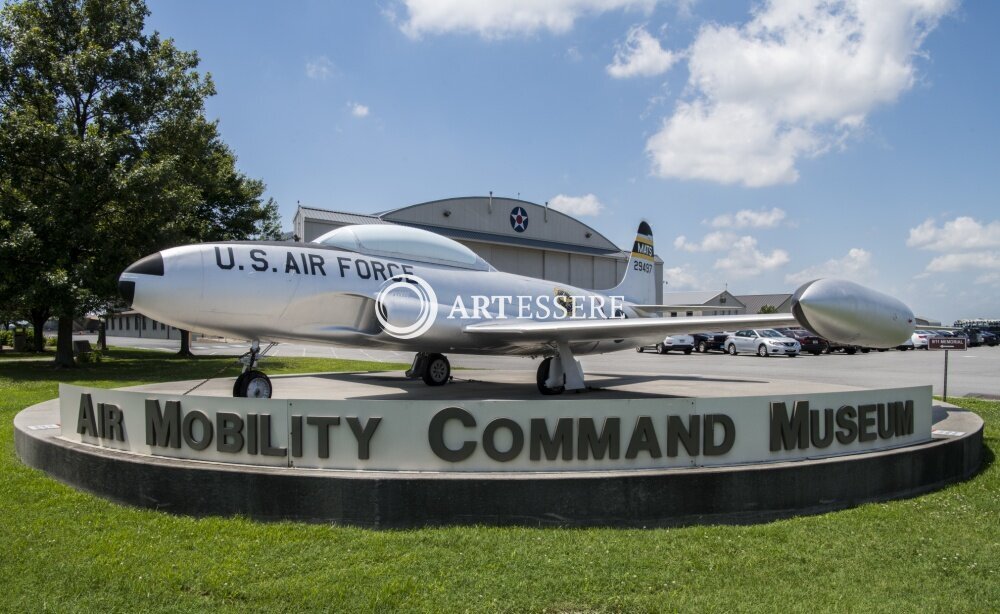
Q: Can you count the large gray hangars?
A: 1